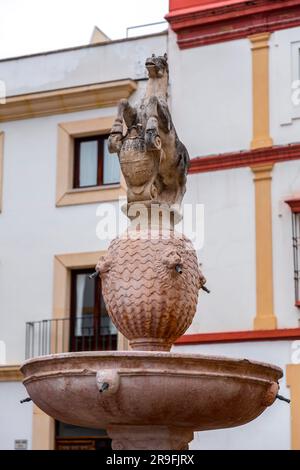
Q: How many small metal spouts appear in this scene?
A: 6